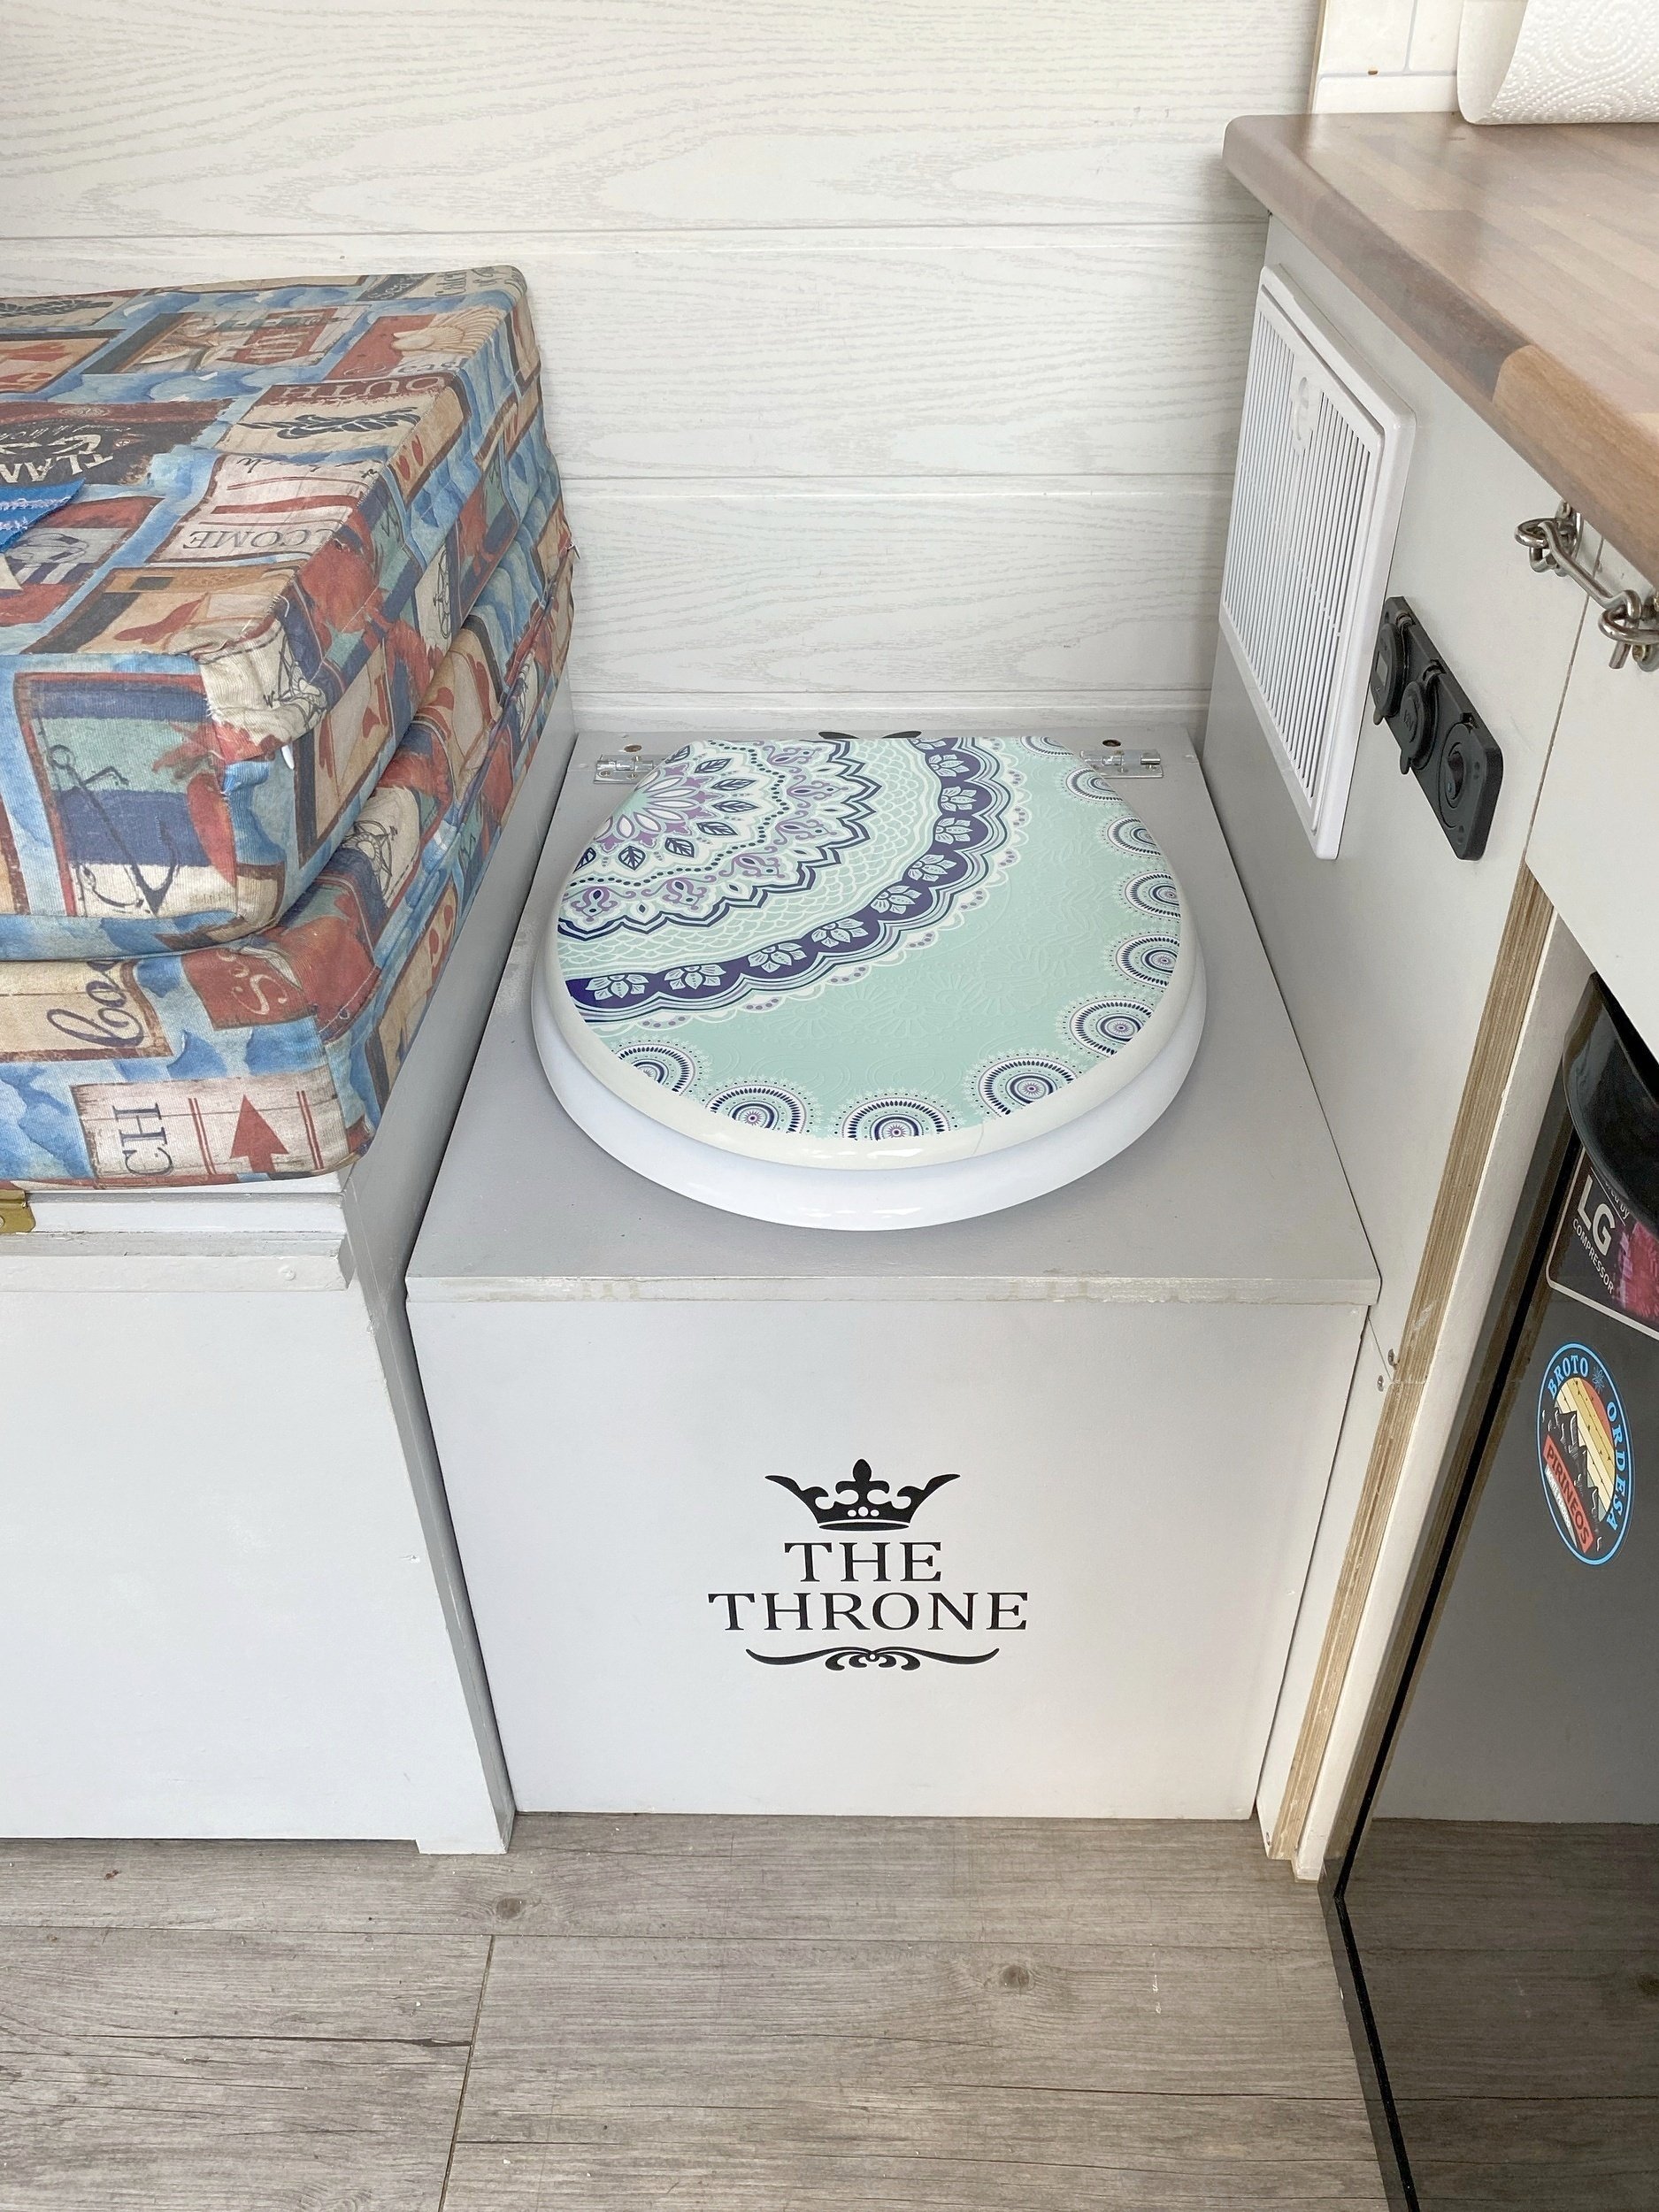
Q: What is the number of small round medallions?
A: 10